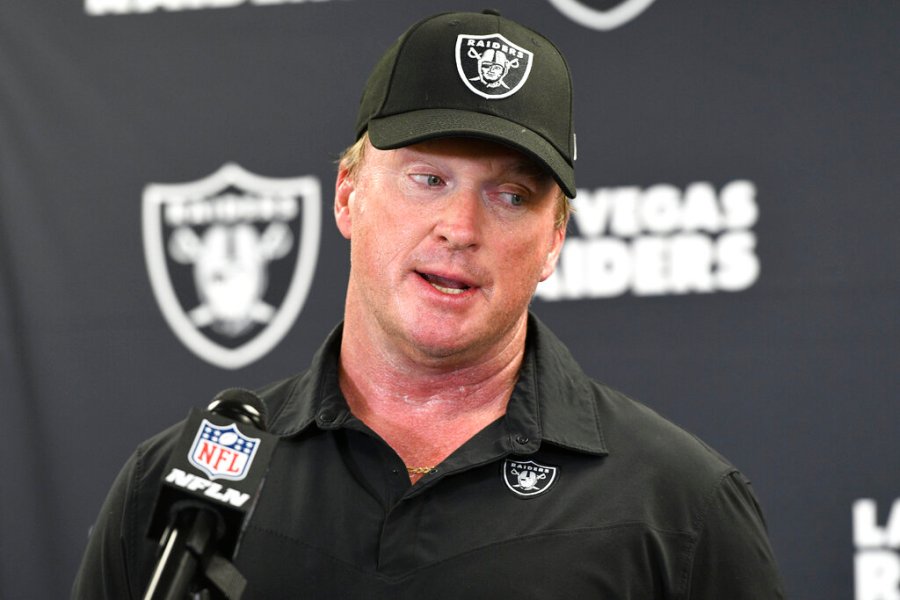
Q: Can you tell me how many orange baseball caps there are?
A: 0